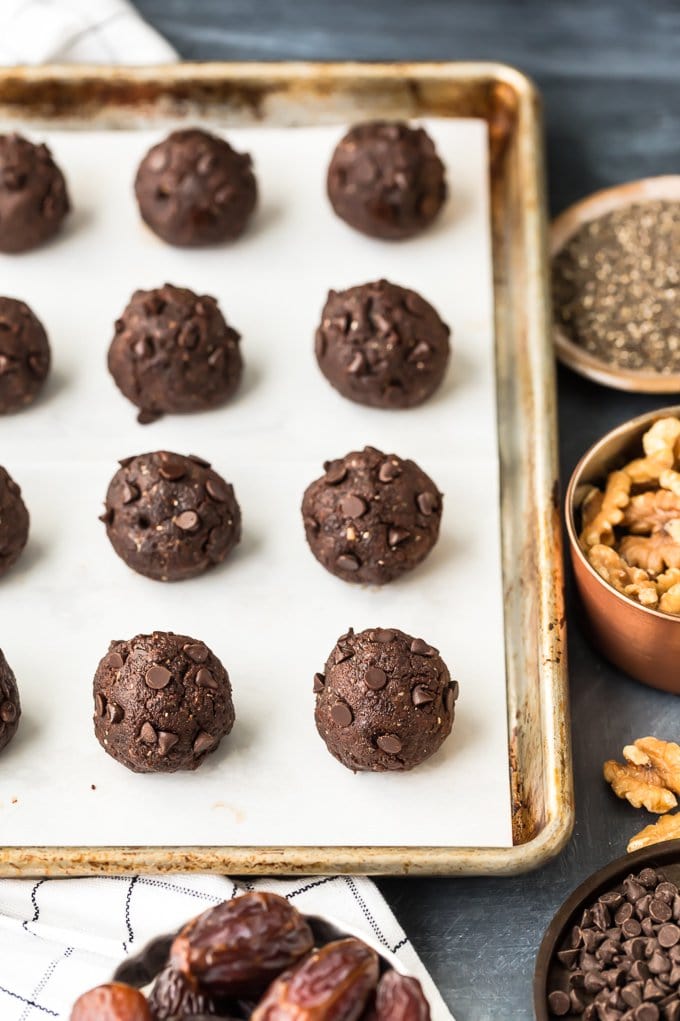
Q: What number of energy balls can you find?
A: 12